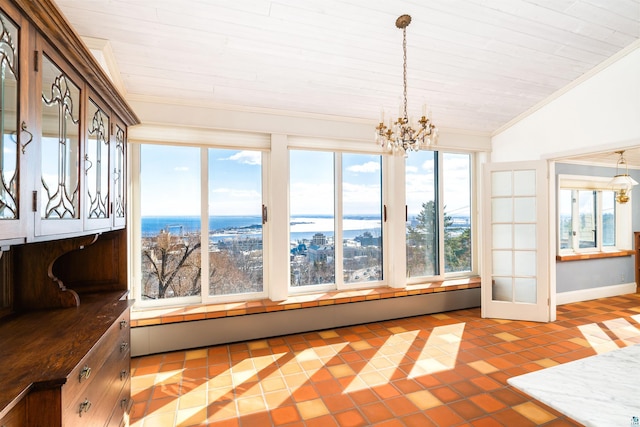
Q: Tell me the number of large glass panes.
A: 6